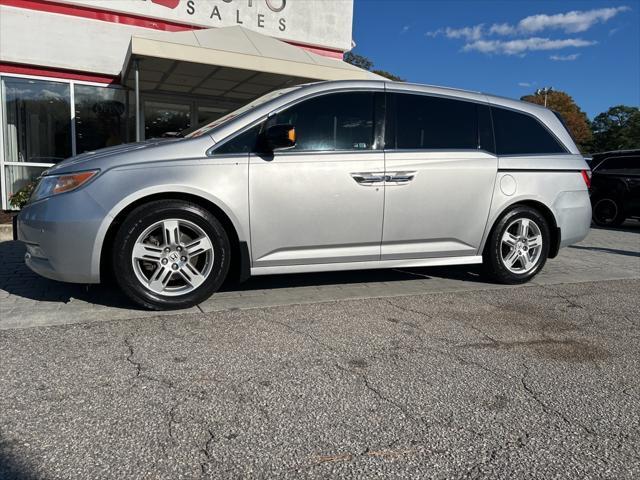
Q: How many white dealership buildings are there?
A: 1